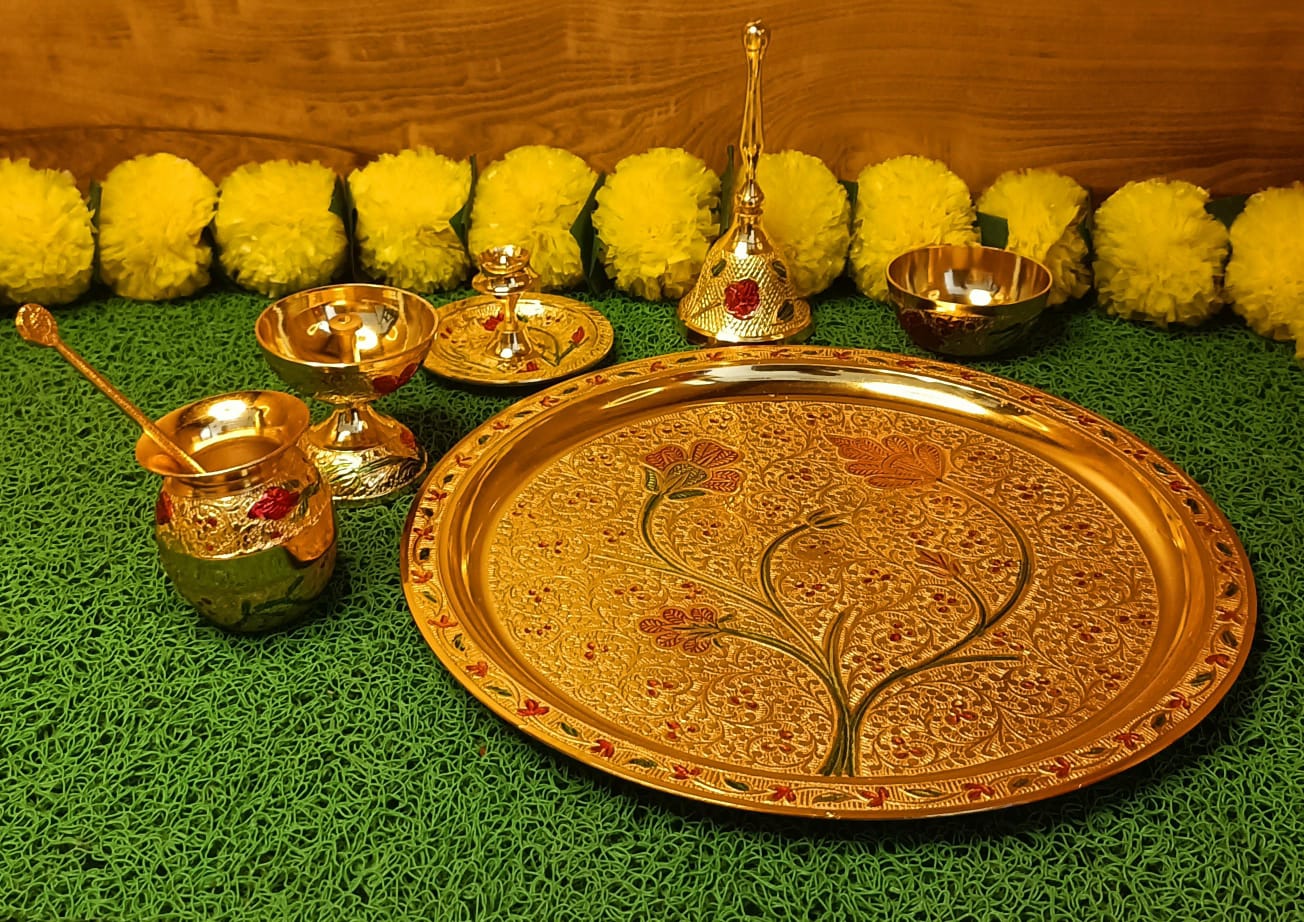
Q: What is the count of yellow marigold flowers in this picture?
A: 11